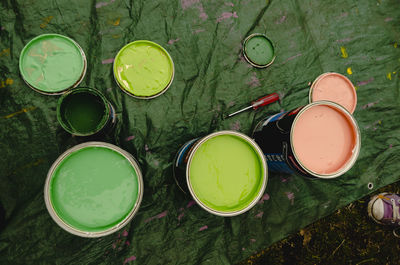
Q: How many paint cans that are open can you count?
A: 4